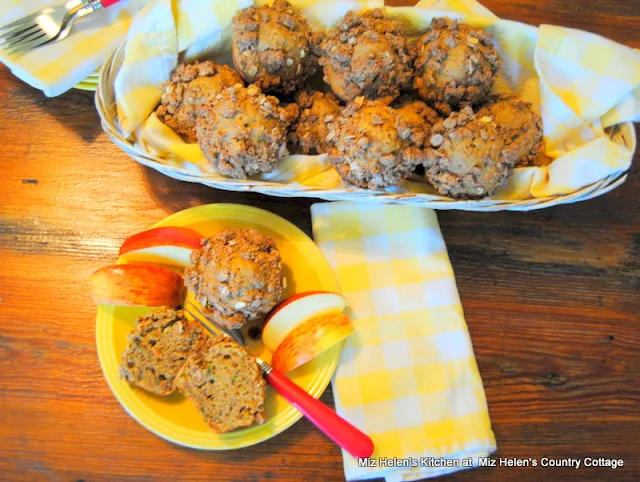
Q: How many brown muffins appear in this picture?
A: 12